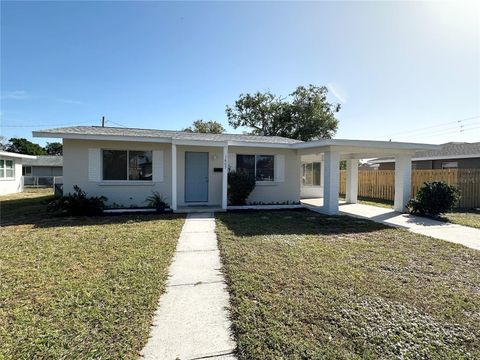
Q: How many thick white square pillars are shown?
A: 3